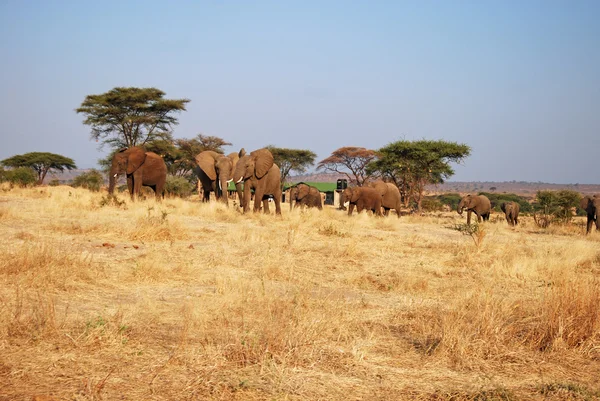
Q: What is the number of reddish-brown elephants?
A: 9